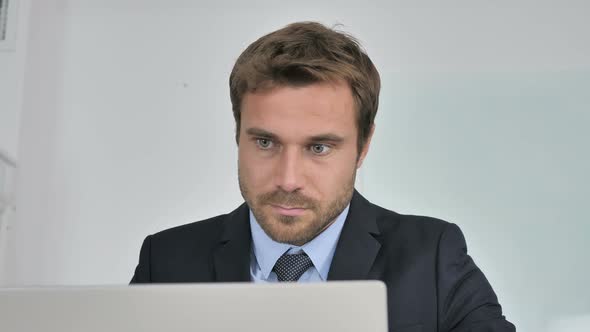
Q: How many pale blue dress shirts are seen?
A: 1